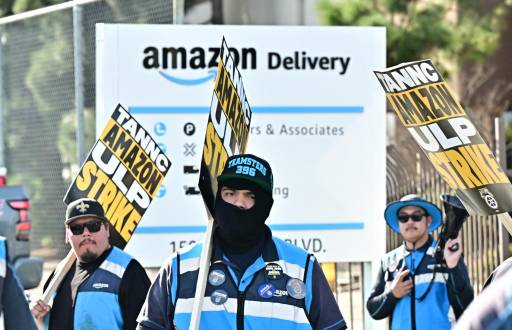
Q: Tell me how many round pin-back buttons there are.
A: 5